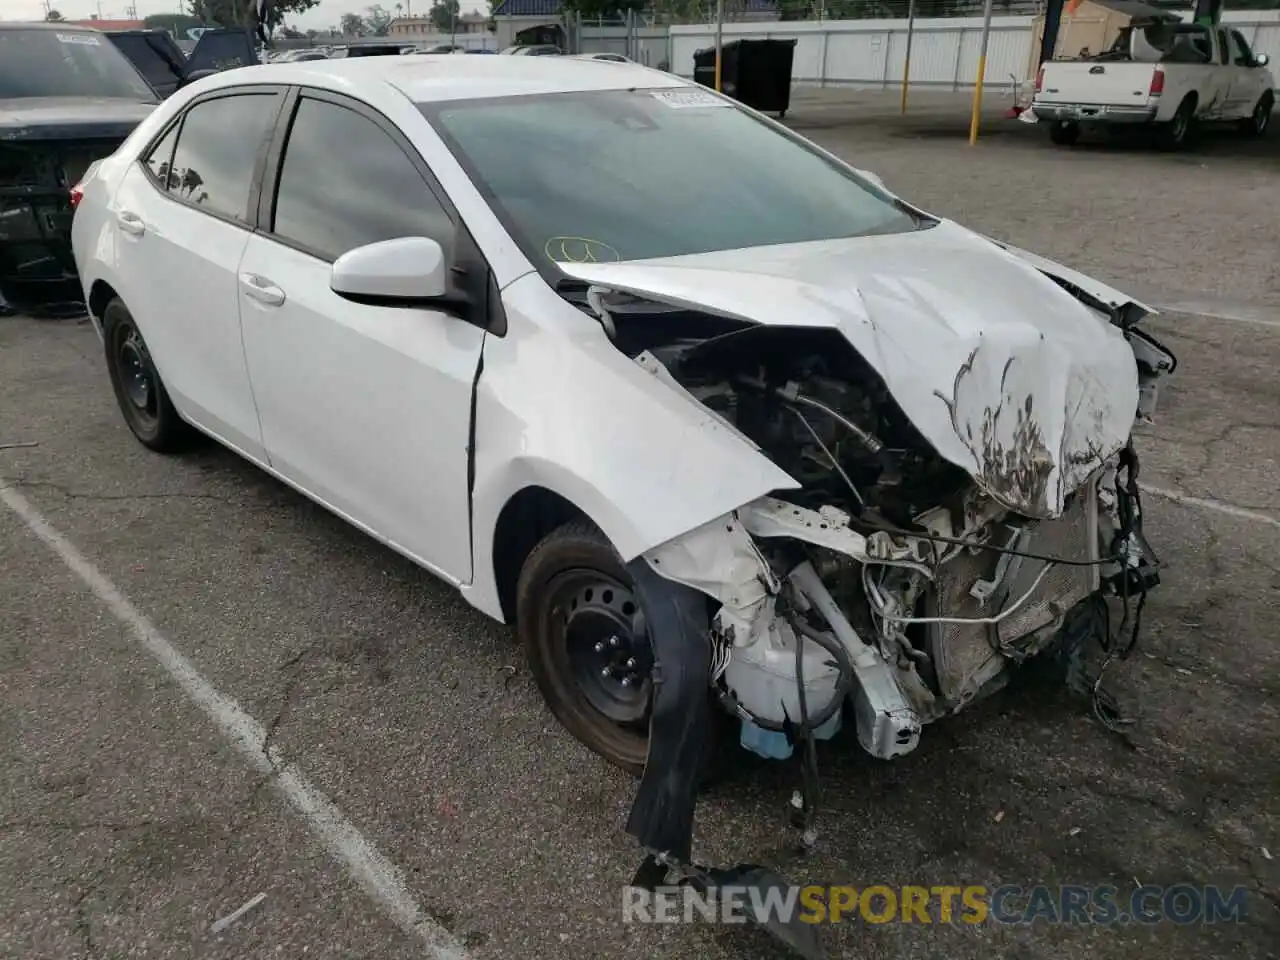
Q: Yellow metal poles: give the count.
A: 3